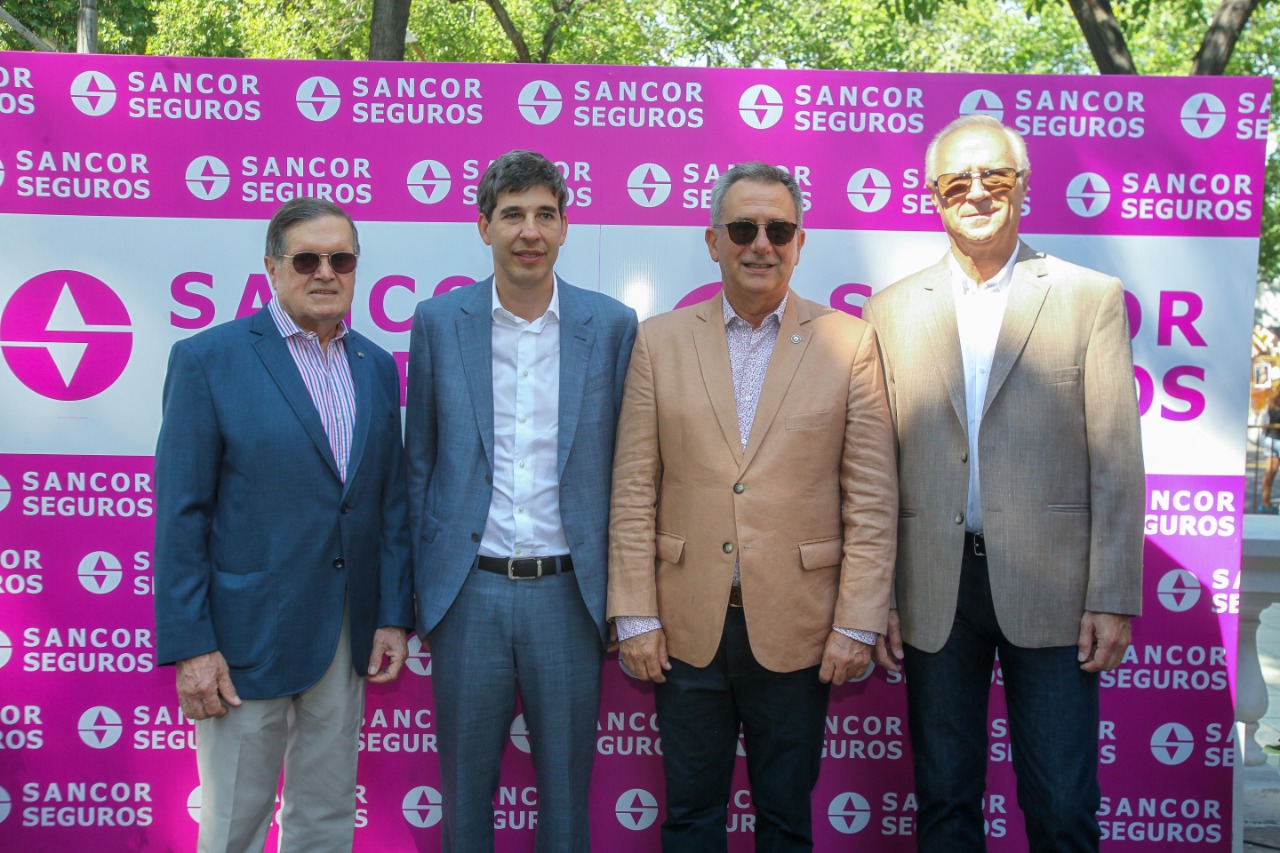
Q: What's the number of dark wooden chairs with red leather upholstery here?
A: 0